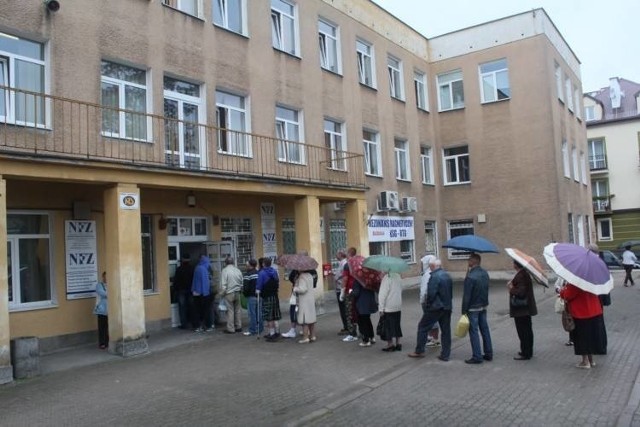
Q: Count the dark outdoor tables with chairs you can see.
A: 0